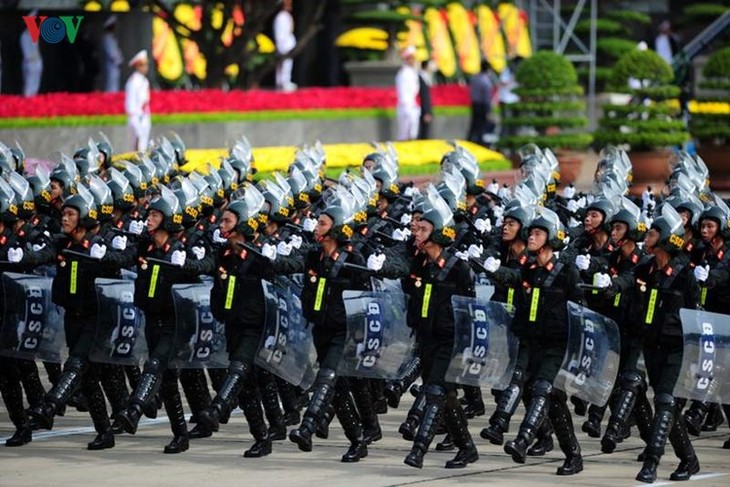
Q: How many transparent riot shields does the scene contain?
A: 8